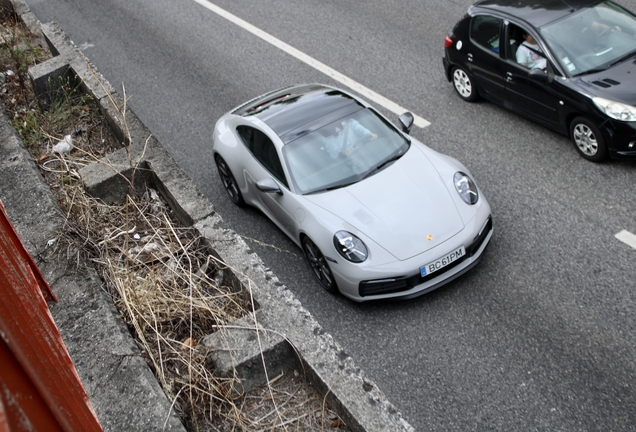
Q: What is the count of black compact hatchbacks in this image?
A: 1